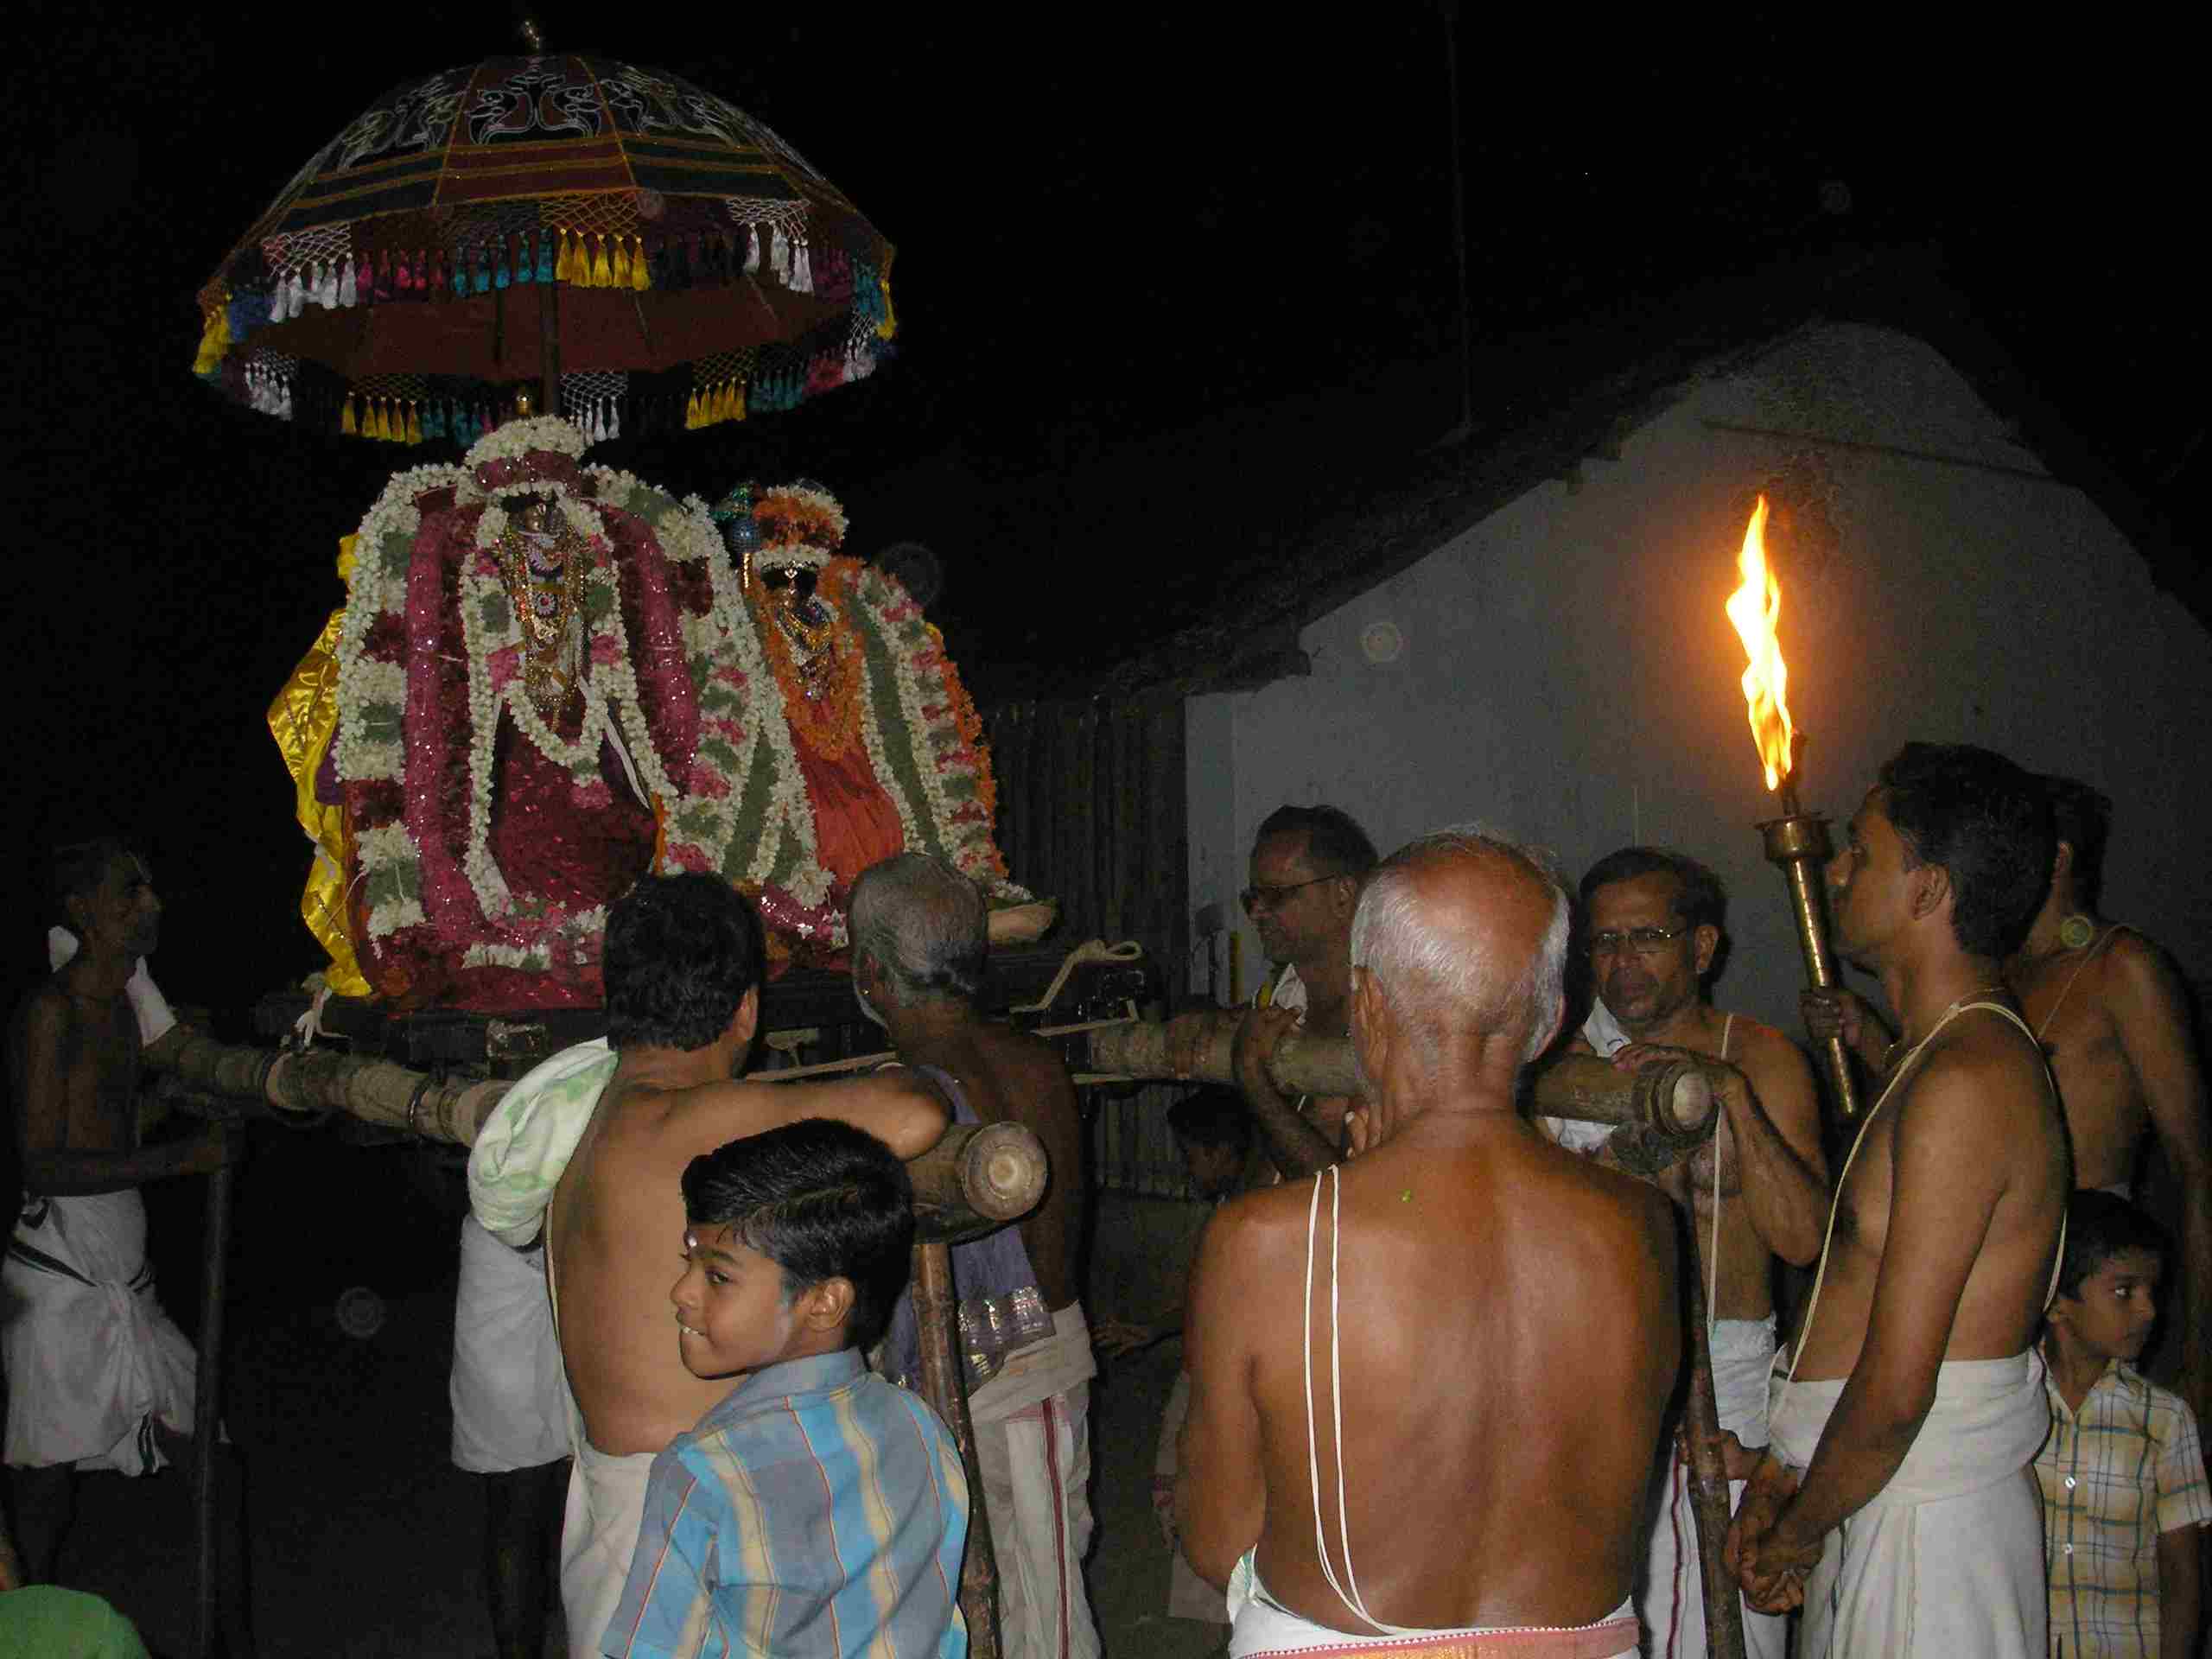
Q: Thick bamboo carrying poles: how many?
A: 2